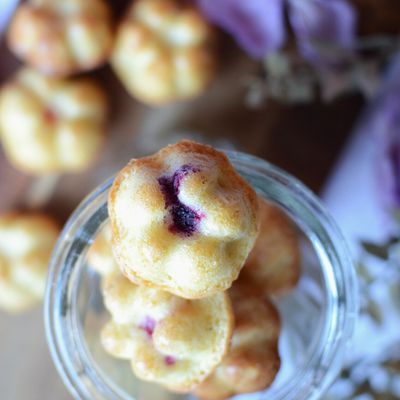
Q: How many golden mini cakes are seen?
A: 9